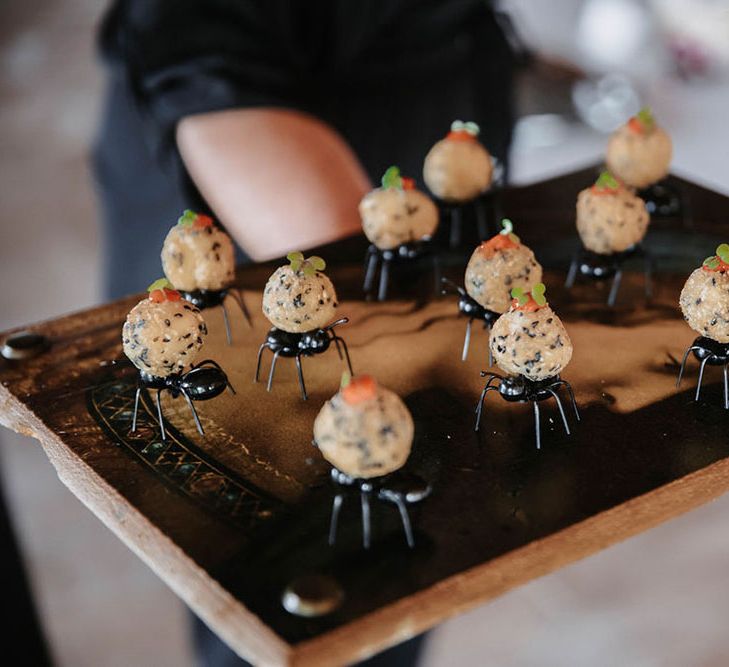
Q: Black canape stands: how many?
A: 11